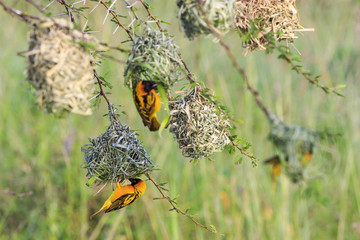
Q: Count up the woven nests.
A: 7